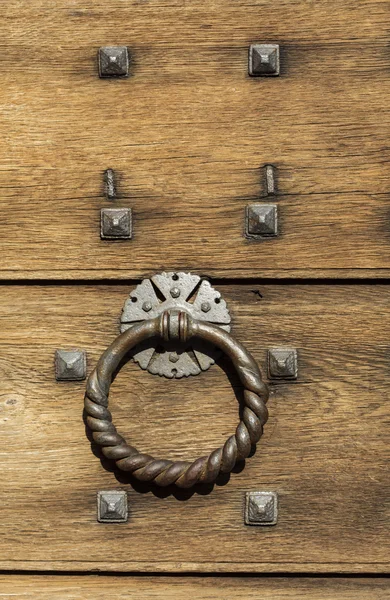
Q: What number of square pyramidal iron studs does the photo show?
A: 8